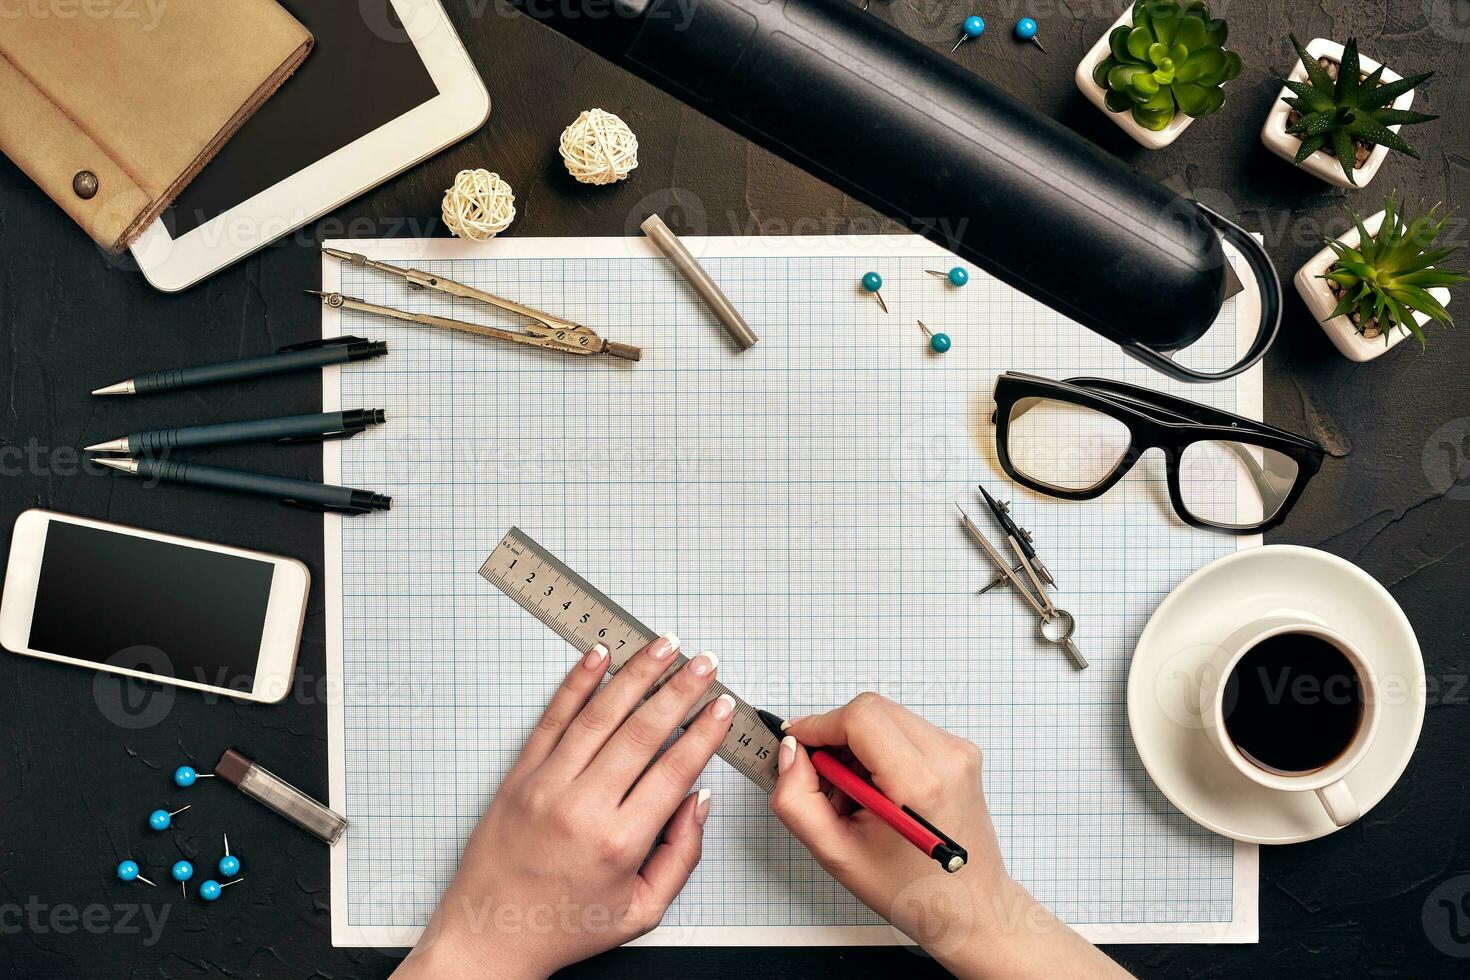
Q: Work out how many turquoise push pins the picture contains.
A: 11